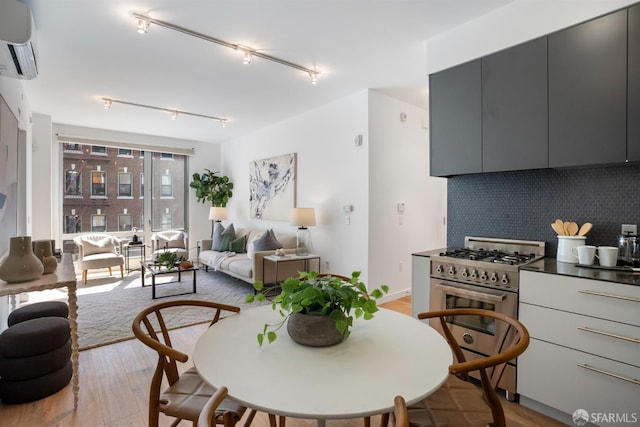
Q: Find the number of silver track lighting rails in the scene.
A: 2